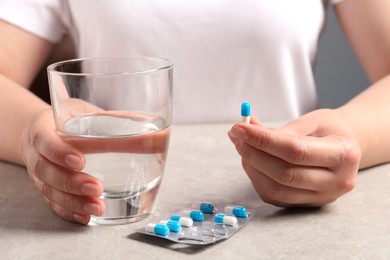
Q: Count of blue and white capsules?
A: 8